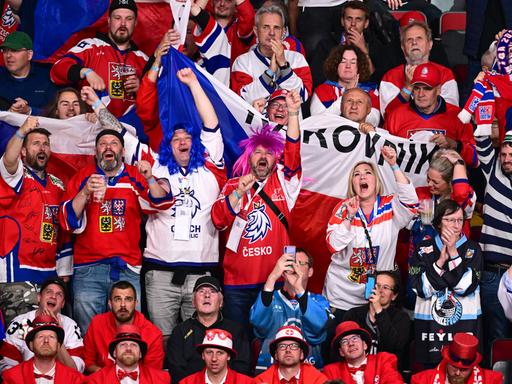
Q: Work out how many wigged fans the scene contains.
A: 2